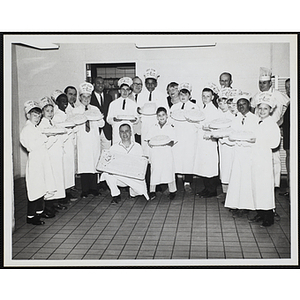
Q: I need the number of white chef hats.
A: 13